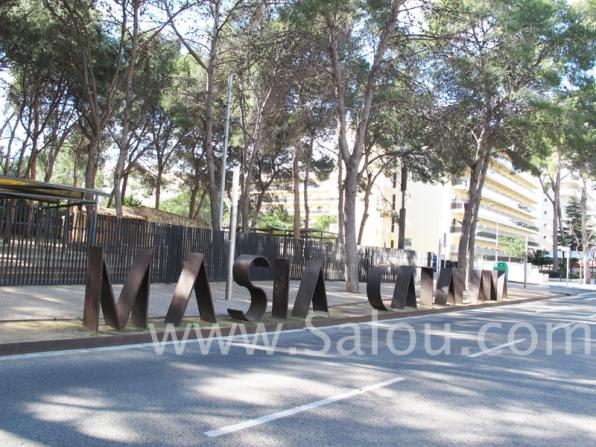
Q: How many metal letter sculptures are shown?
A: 13